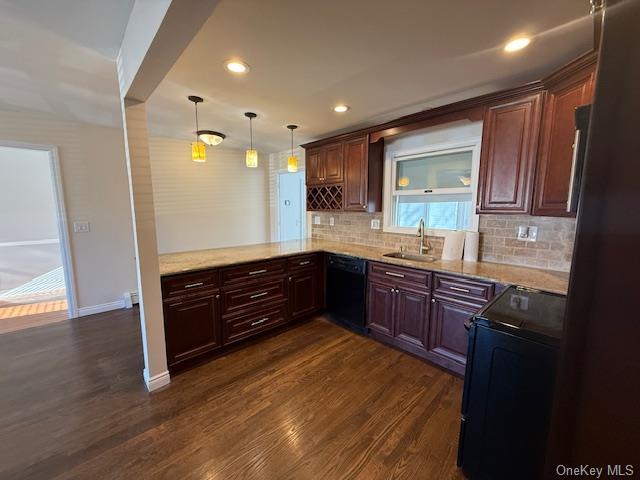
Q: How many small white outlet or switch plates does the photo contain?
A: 5